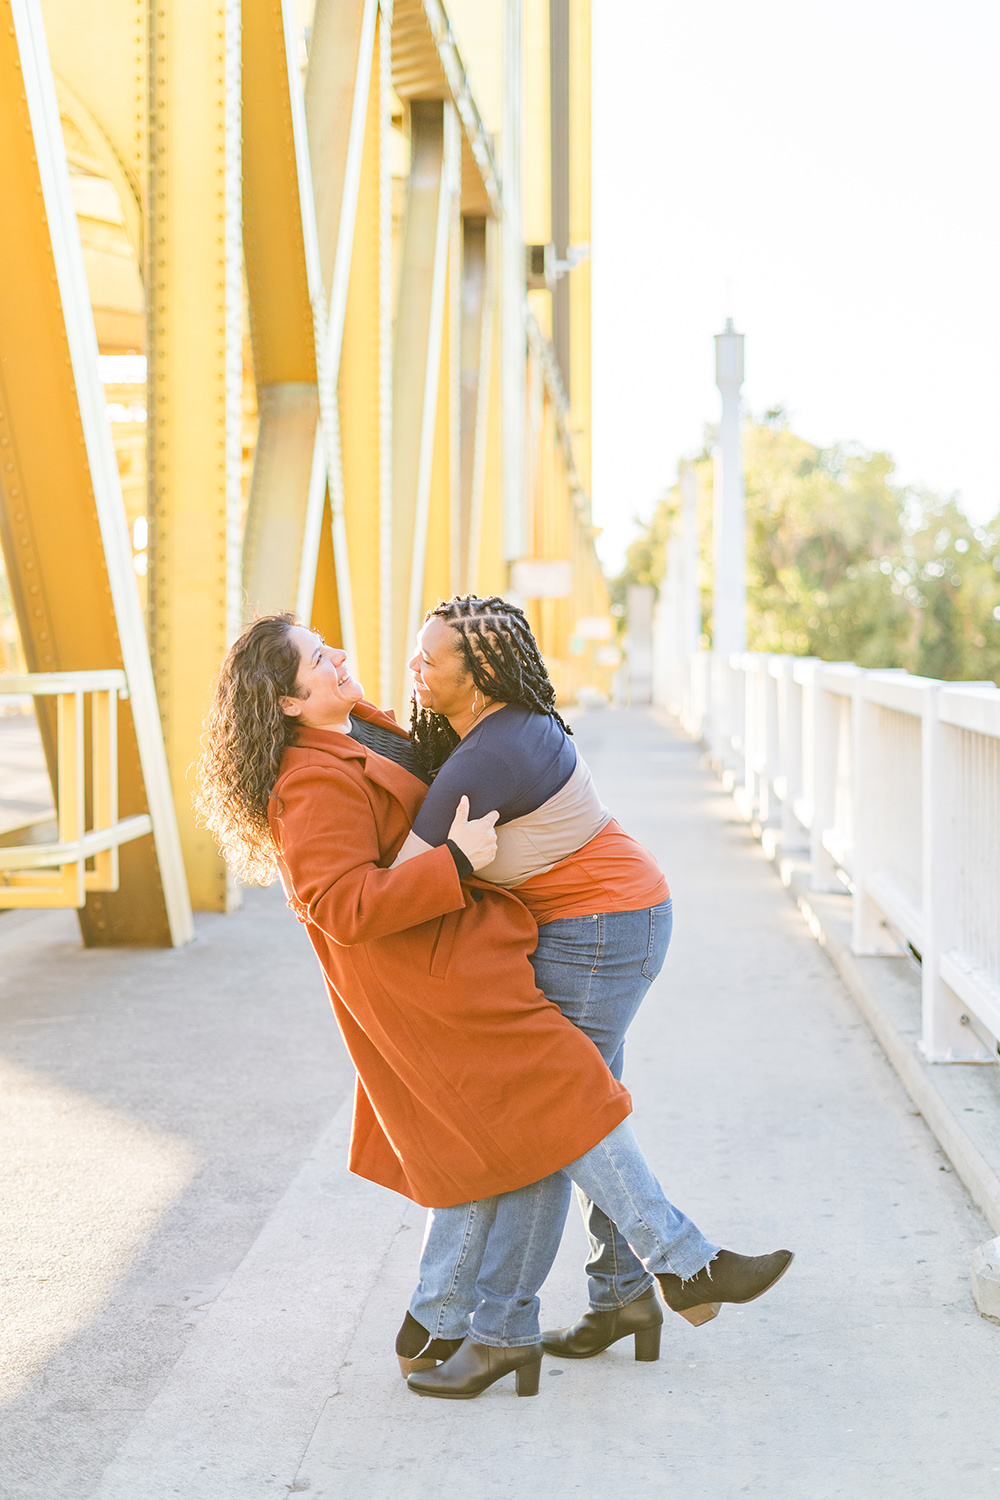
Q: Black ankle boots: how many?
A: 4